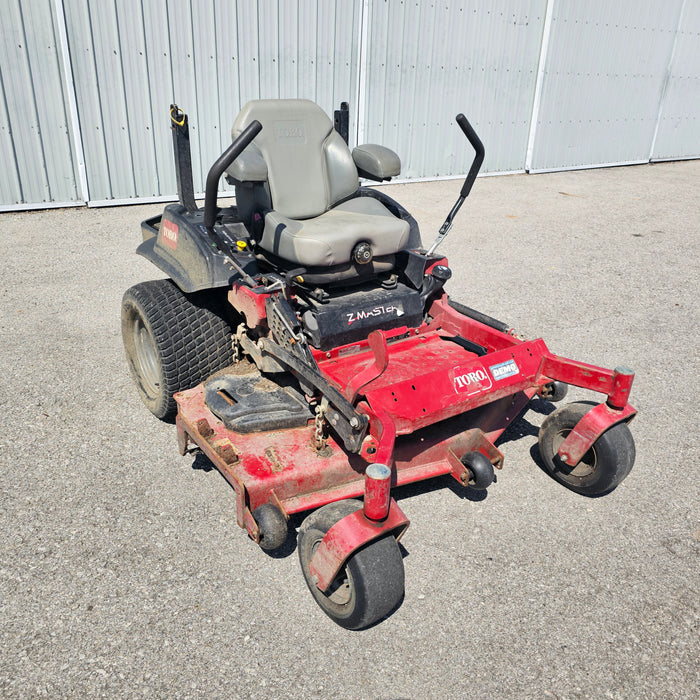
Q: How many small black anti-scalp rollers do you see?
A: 3